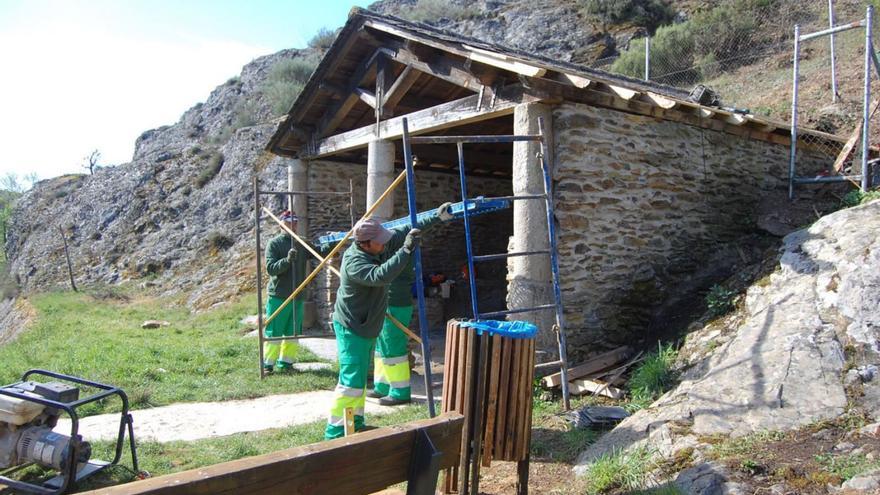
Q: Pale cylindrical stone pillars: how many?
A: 3